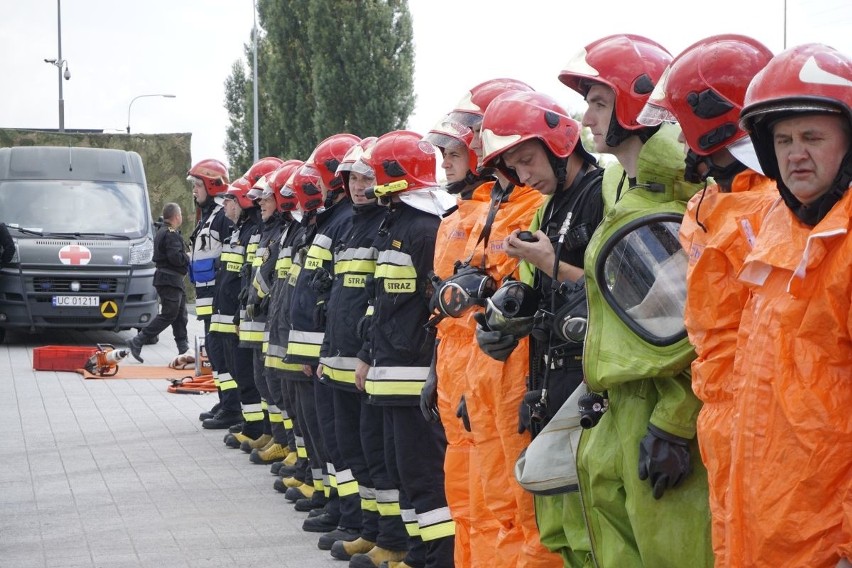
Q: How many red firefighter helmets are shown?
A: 15